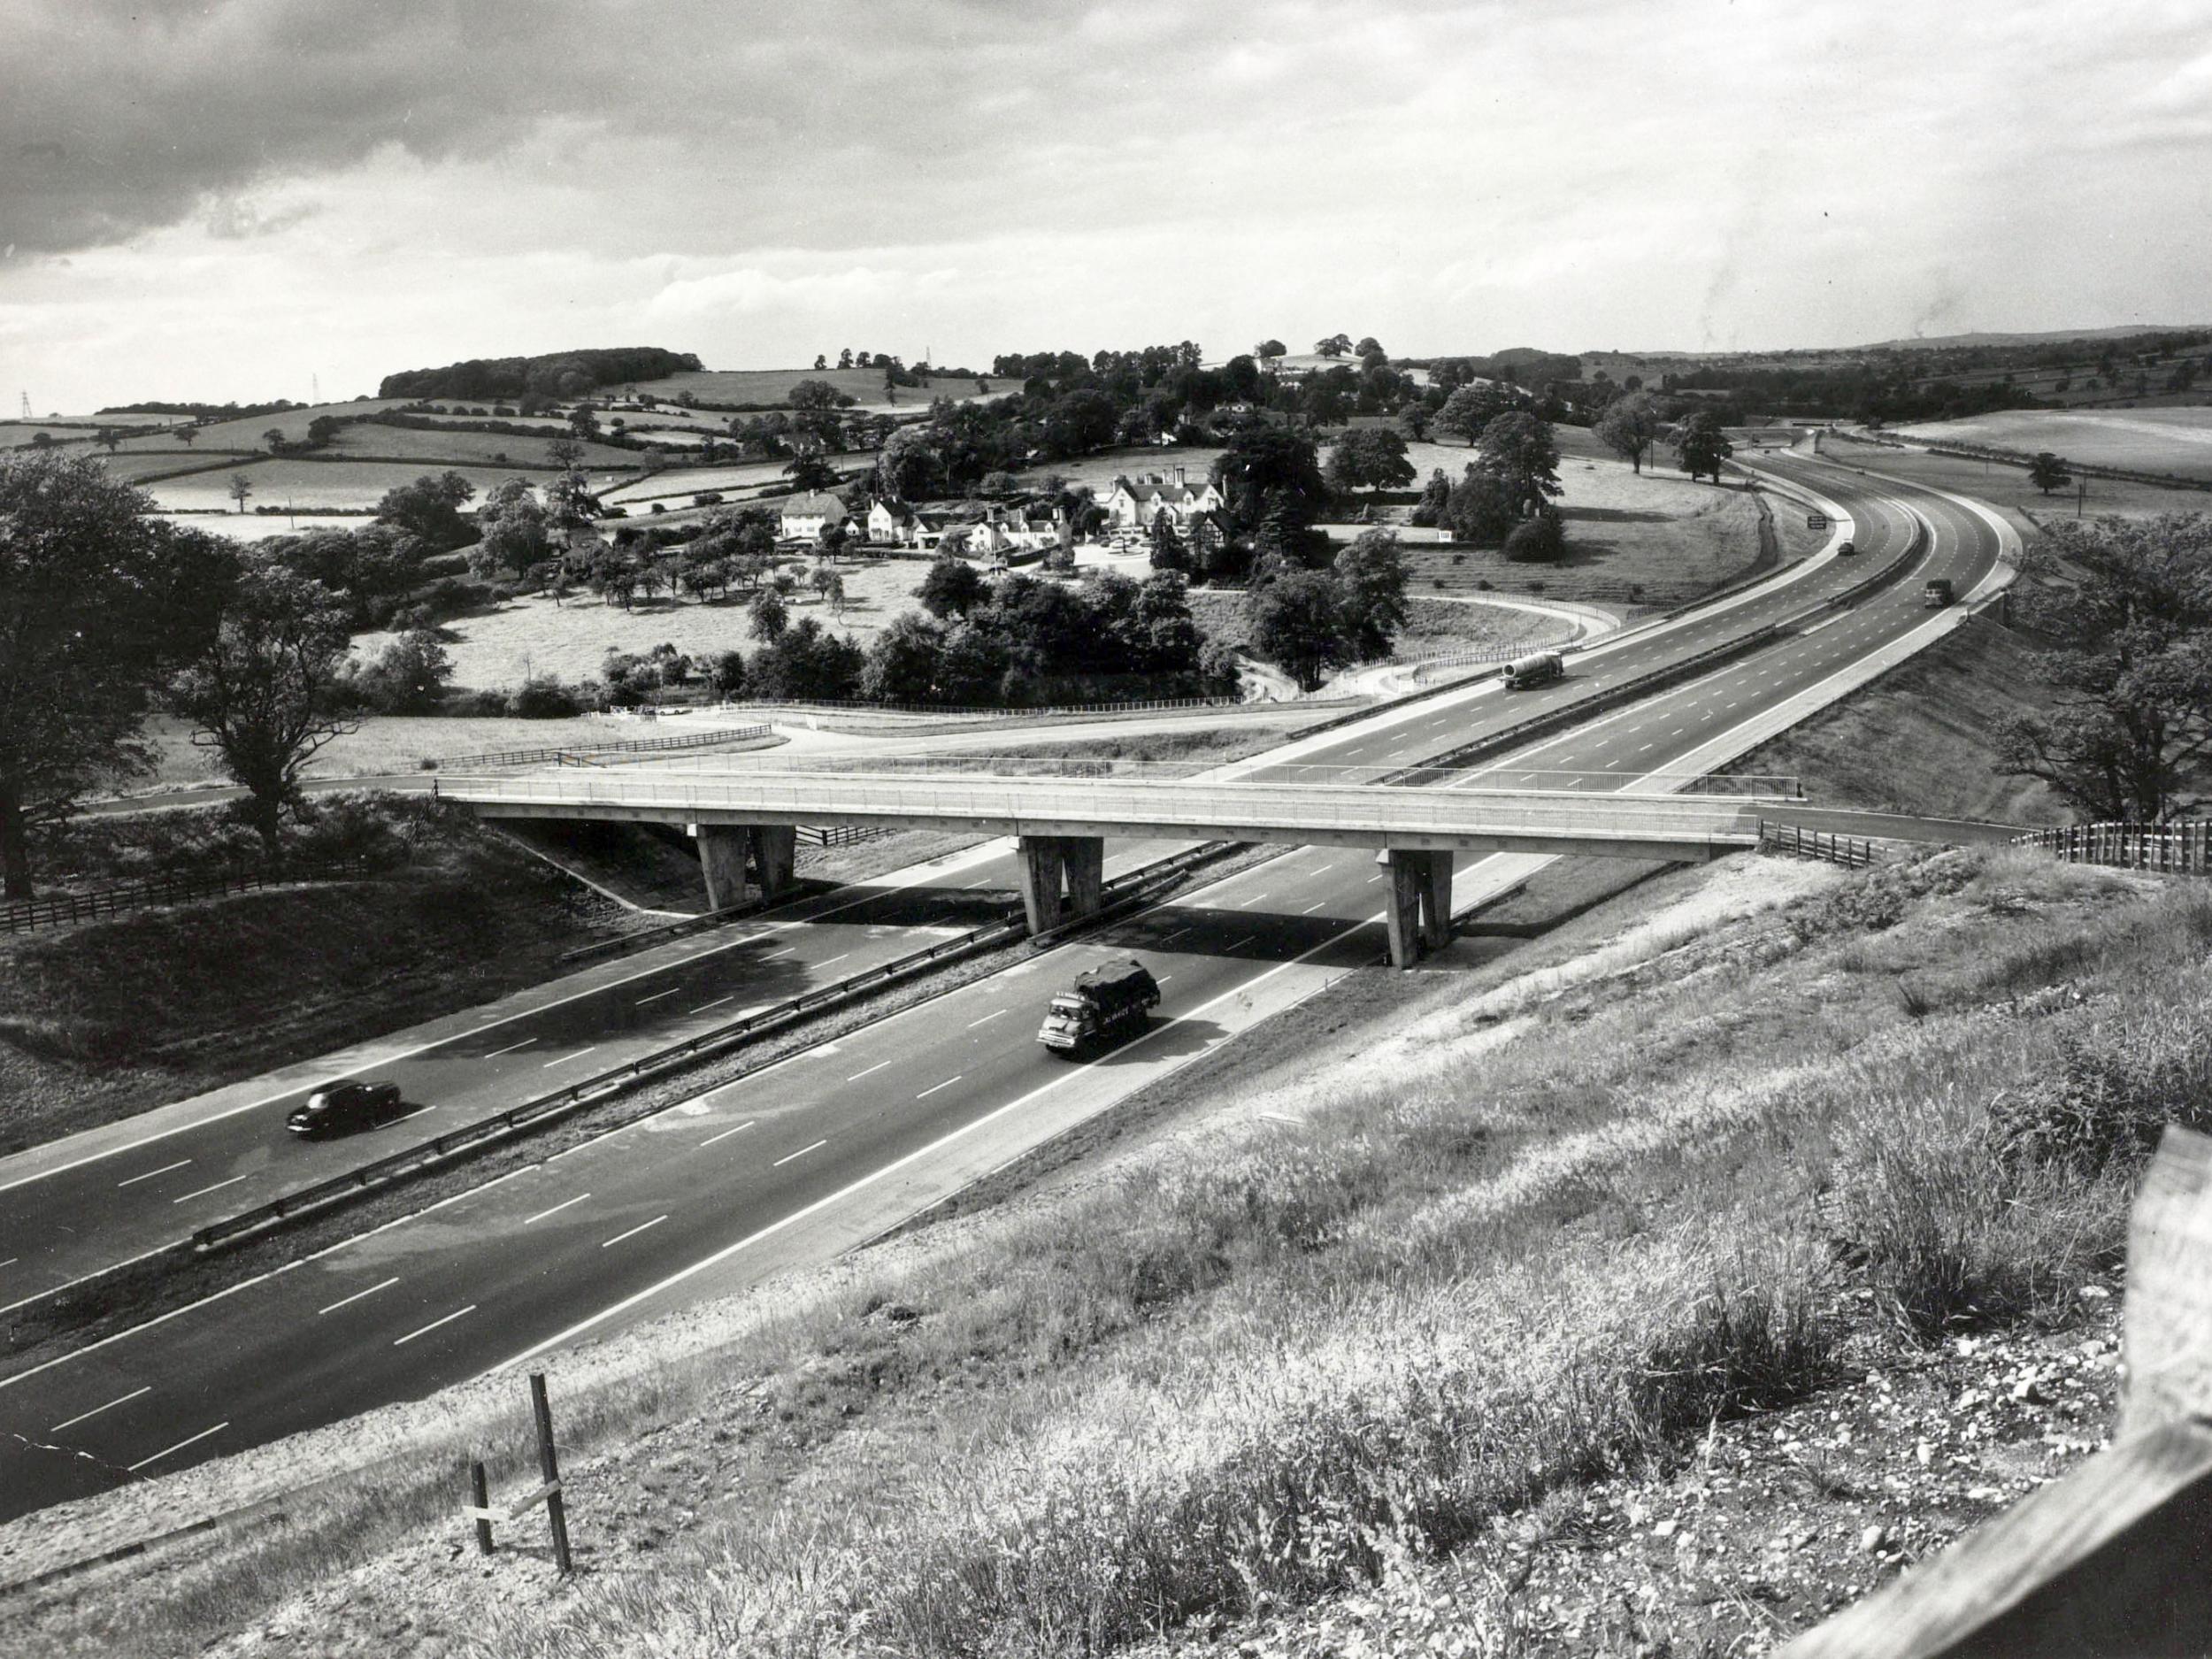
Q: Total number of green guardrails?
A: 0